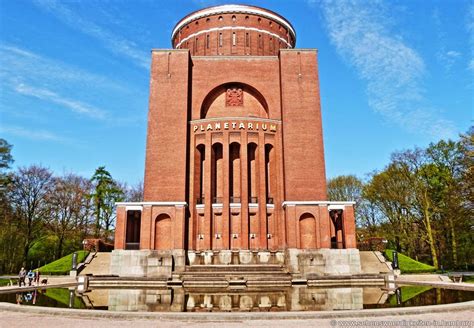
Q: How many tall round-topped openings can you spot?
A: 5